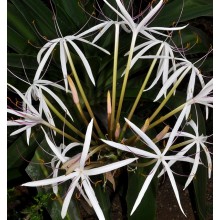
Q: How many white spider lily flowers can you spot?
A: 12